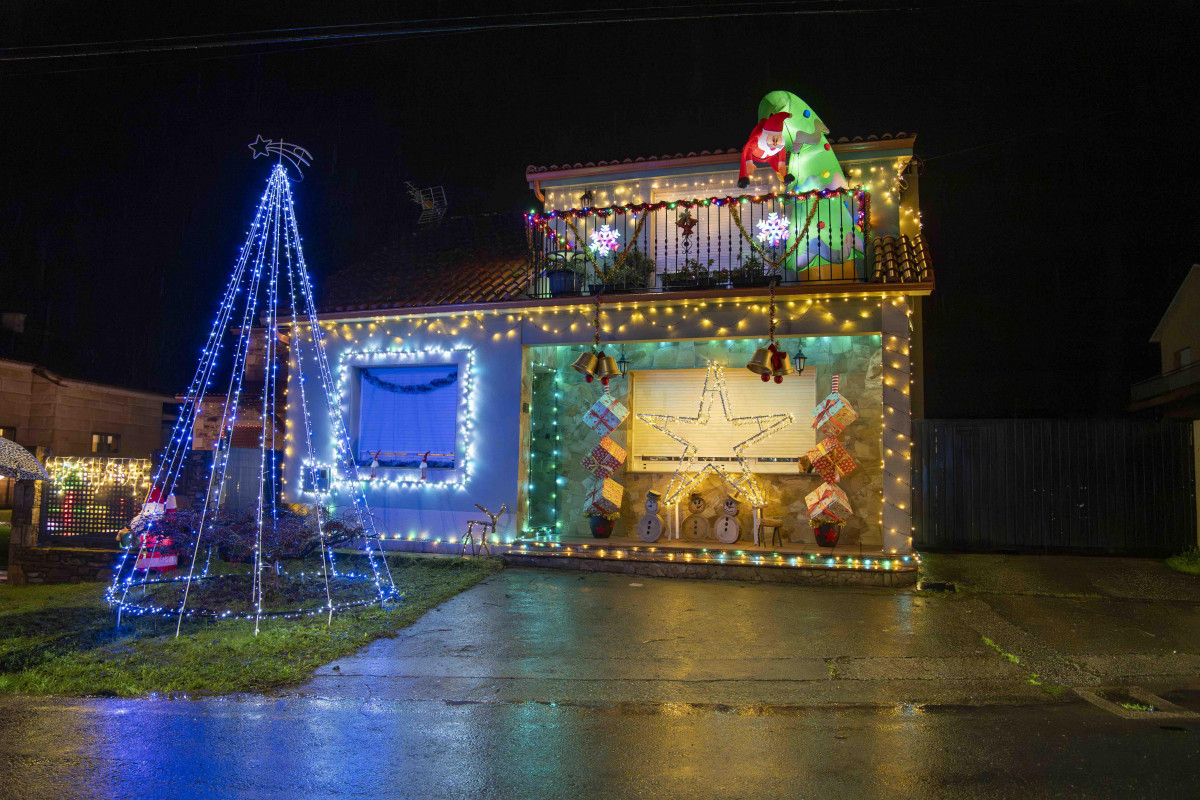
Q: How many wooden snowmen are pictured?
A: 3